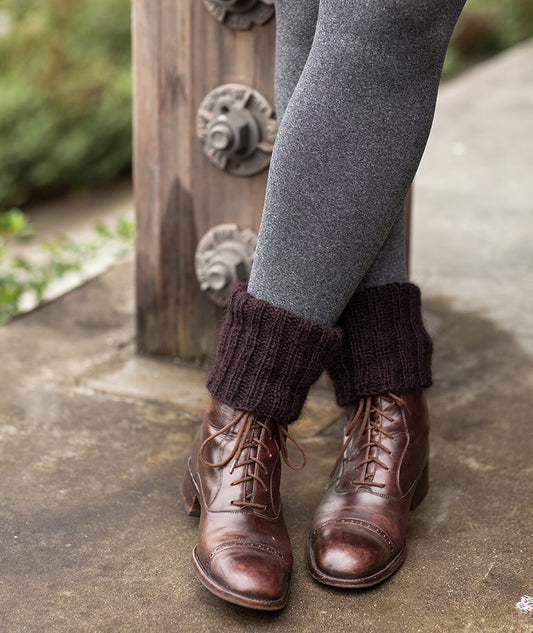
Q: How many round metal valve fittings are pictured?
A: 3